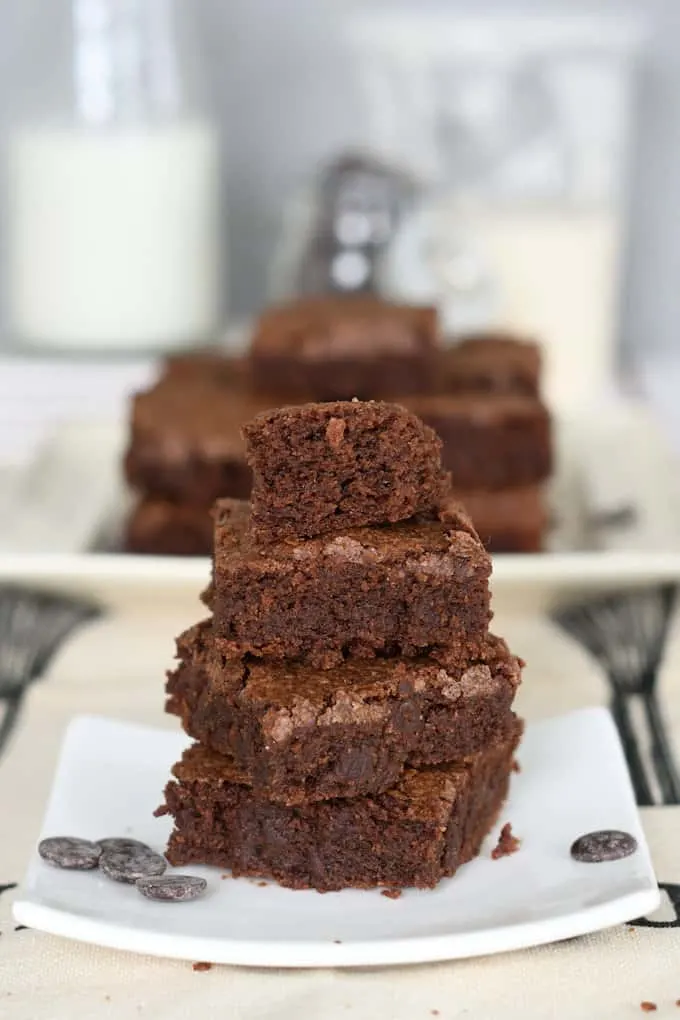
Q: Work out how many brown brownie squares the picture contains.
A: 11